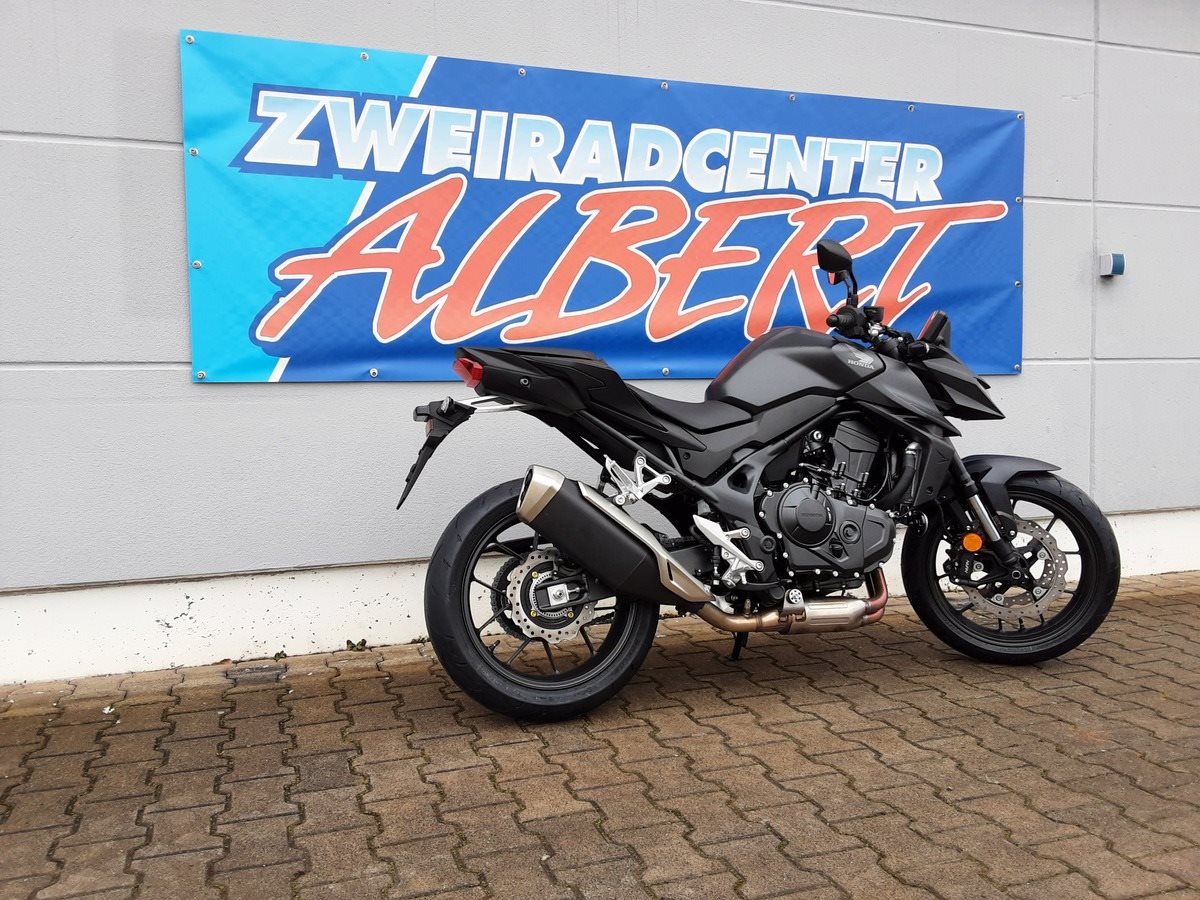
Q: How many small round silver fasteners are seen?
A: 15